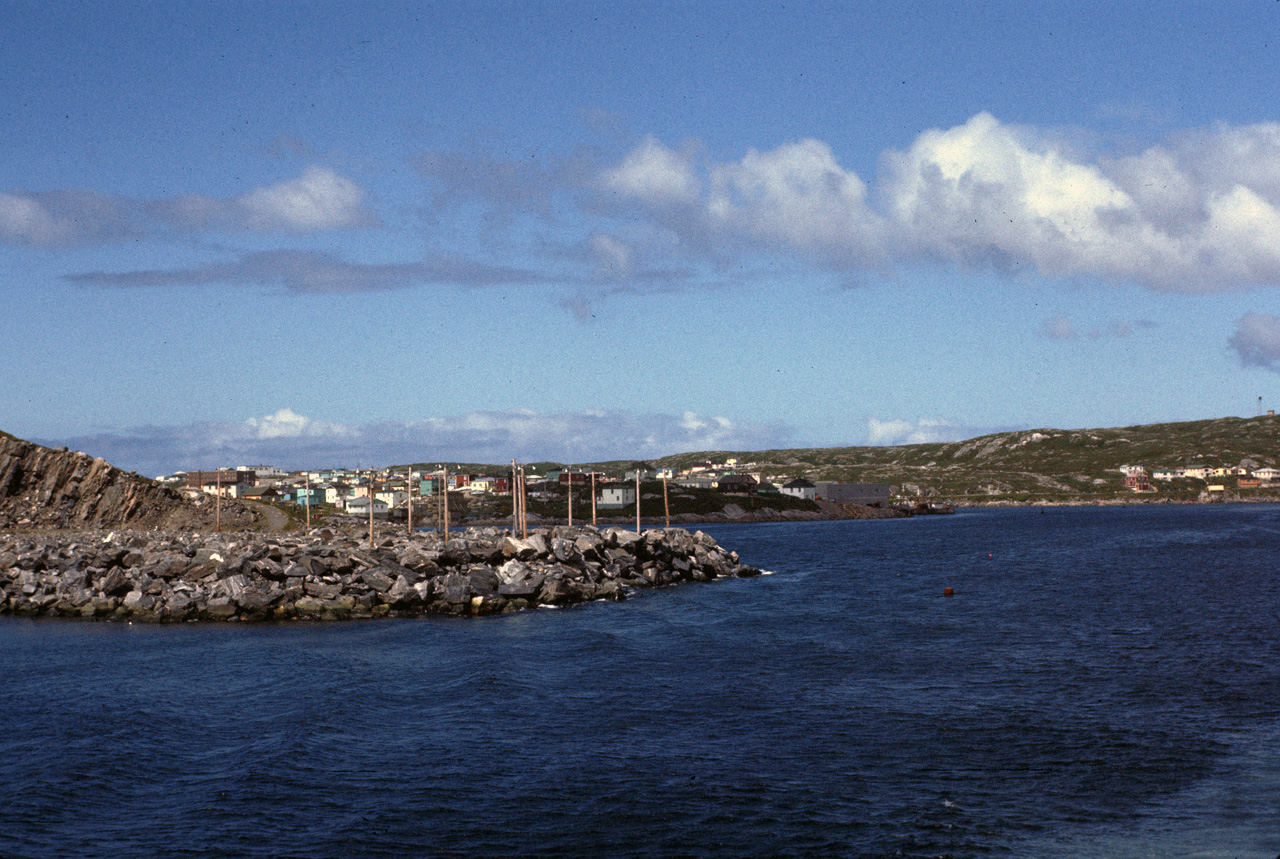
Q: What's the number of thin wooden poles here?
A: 13